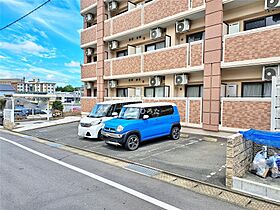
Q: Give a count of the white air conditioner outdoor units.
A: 12